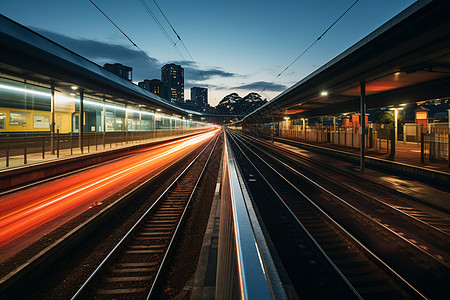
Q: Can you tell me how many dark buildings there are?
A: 4